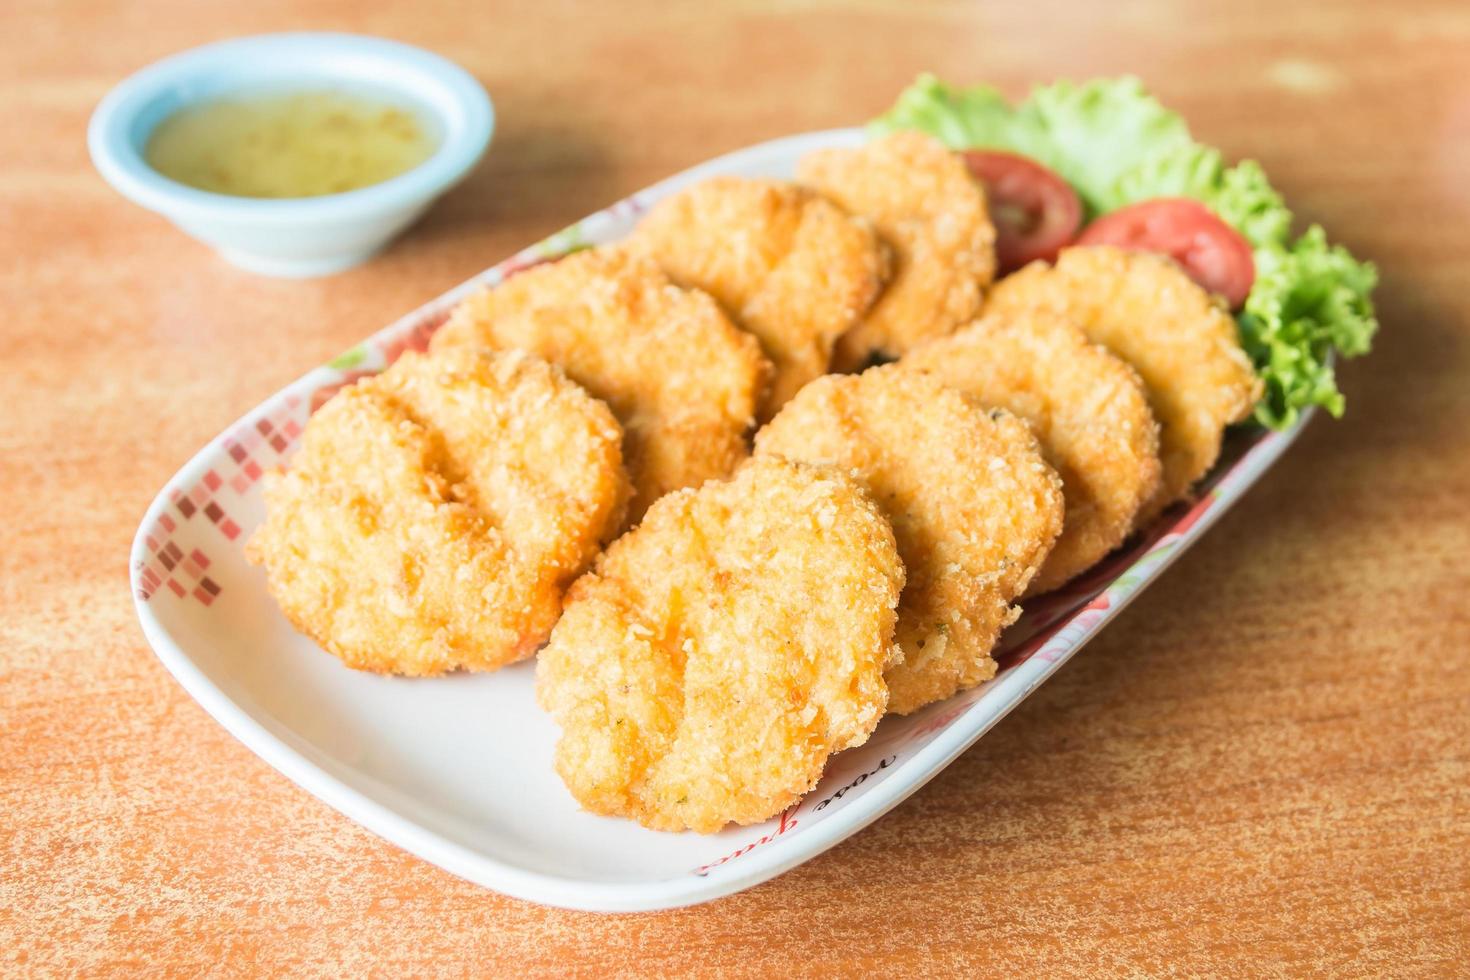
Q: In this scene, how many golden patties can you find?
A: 8